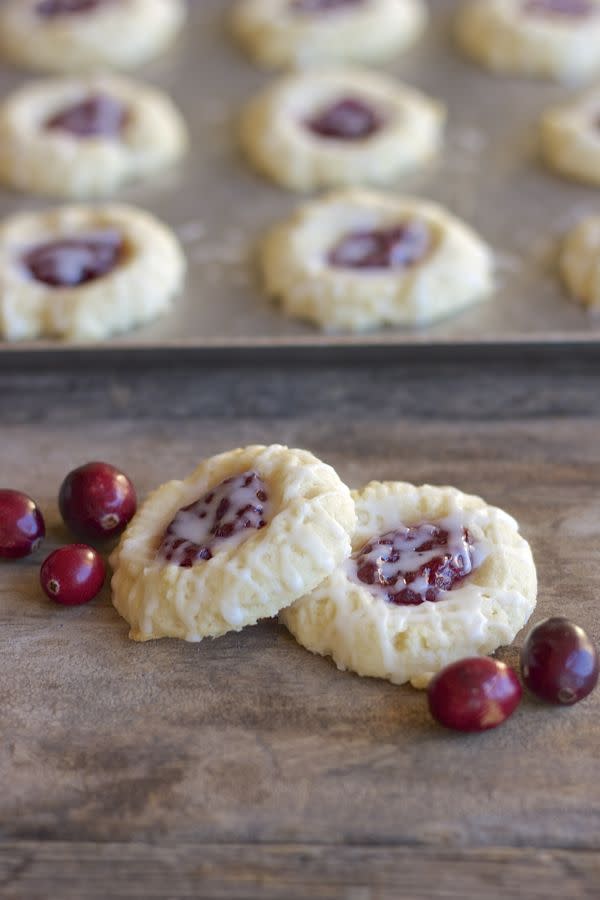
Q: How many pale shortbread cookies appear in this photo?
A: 11